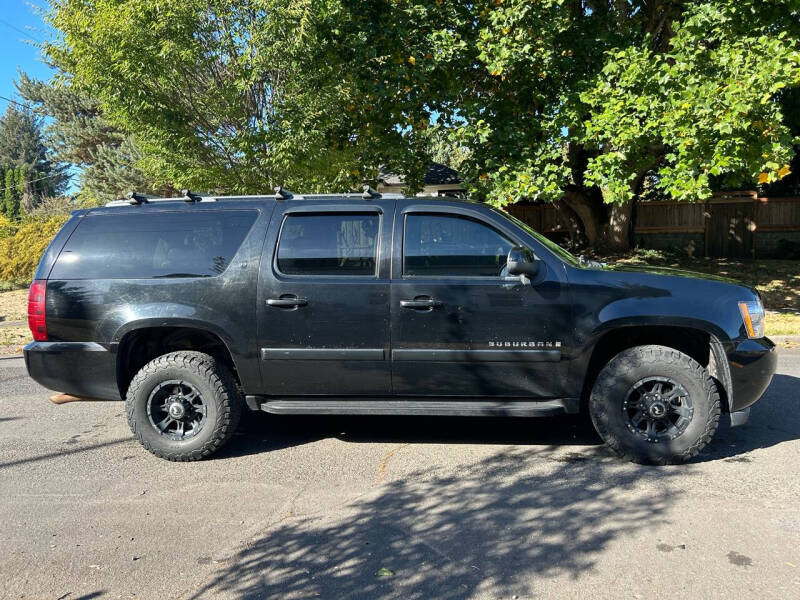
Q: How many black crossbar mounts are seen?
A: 4